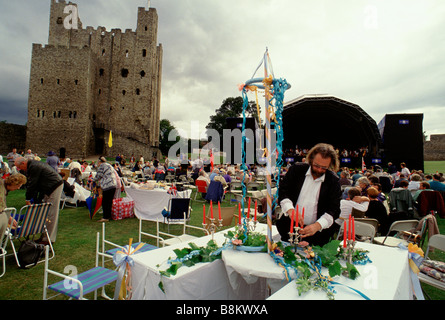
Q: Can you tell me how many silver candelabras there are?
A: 4